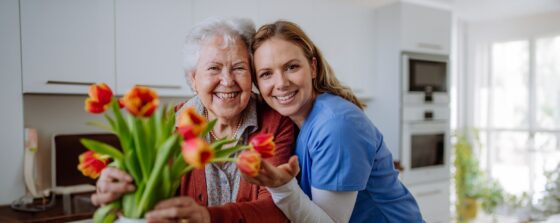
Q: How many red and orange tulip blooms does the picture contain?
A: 7